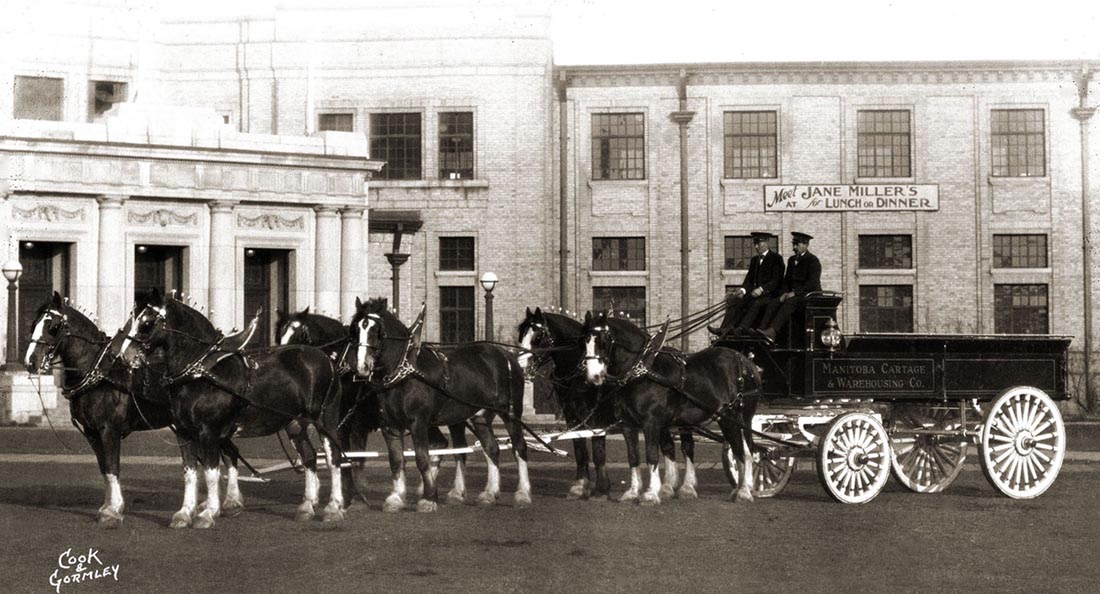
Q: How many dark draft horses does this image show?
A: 6